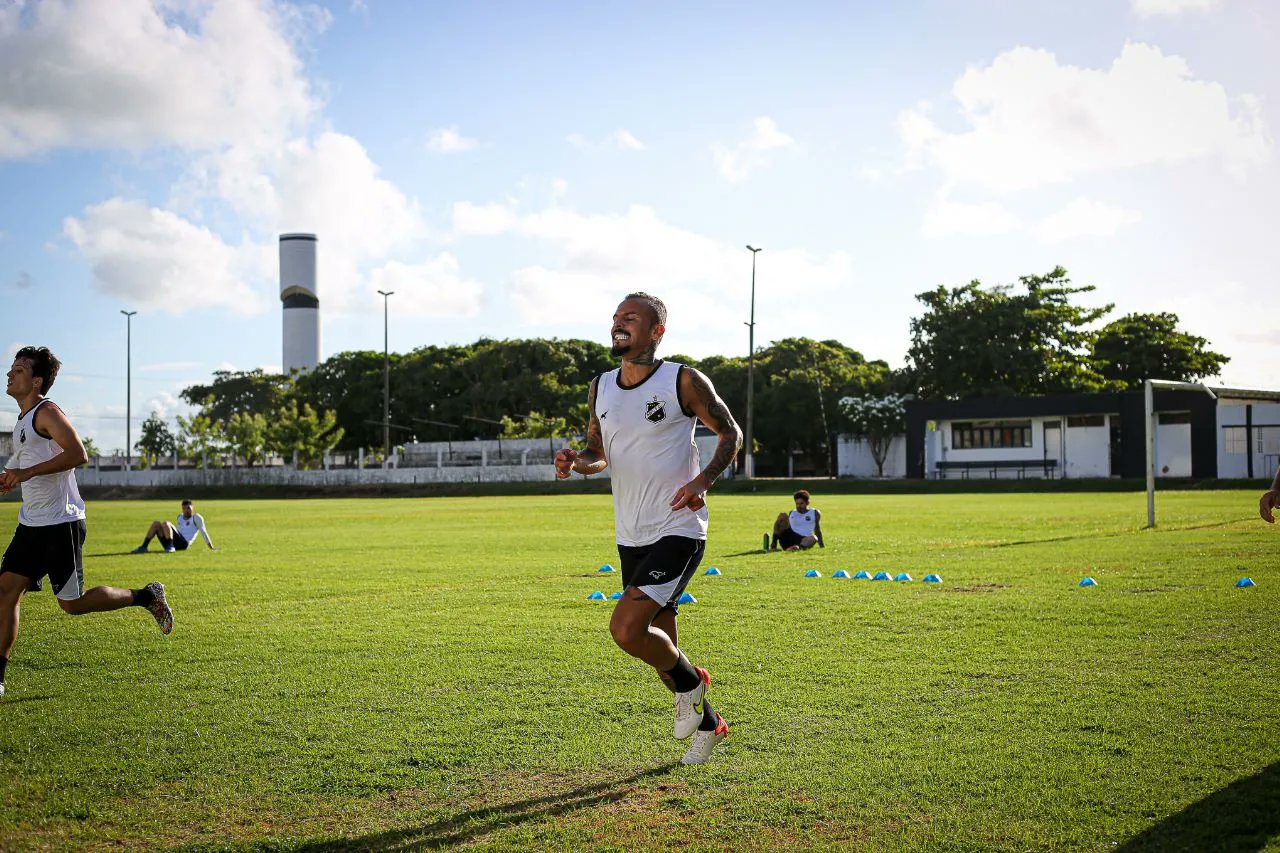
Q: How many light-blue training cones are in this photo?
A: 13